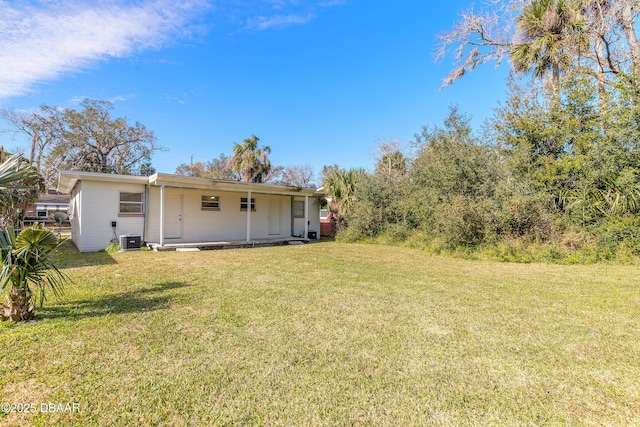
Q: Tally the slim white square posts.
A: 3